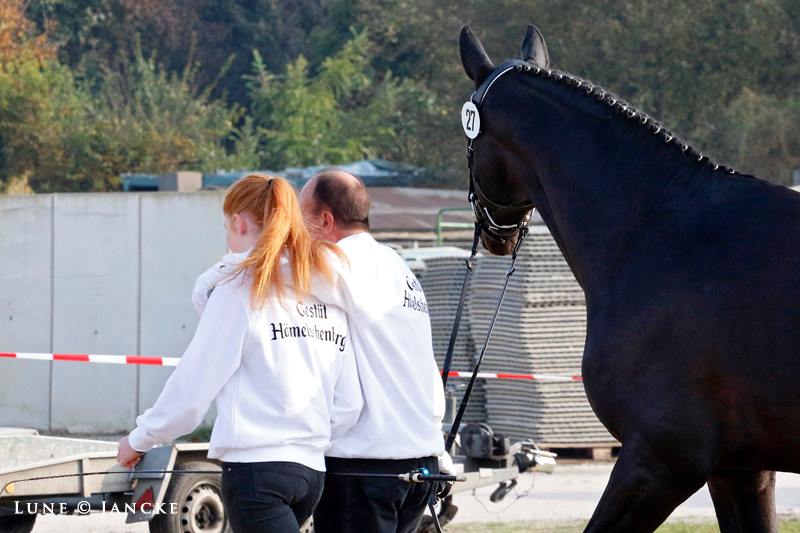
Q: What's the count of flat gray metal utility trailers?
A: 1